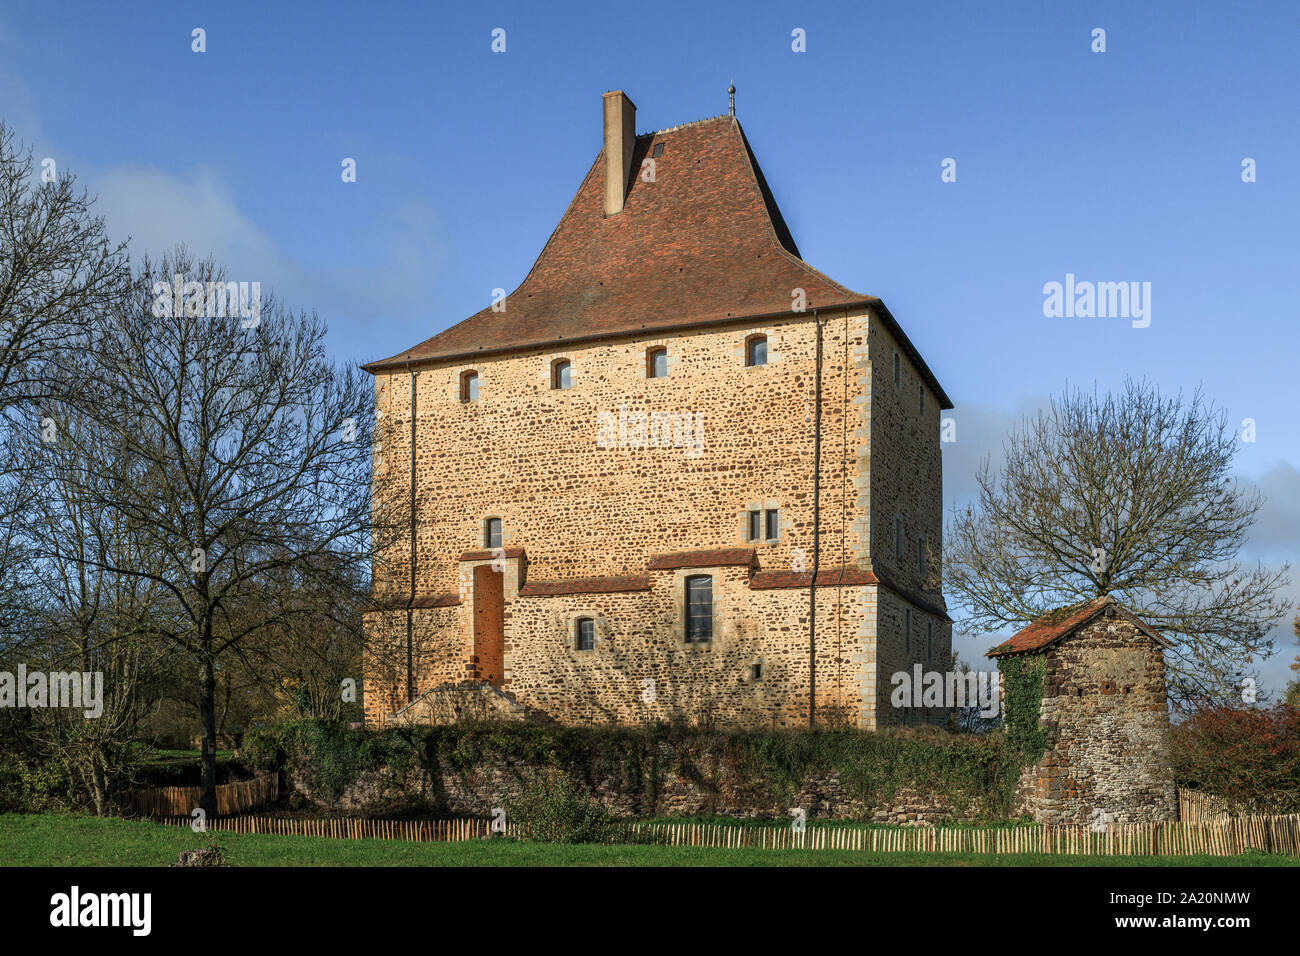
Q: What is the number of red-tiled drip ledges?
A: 5